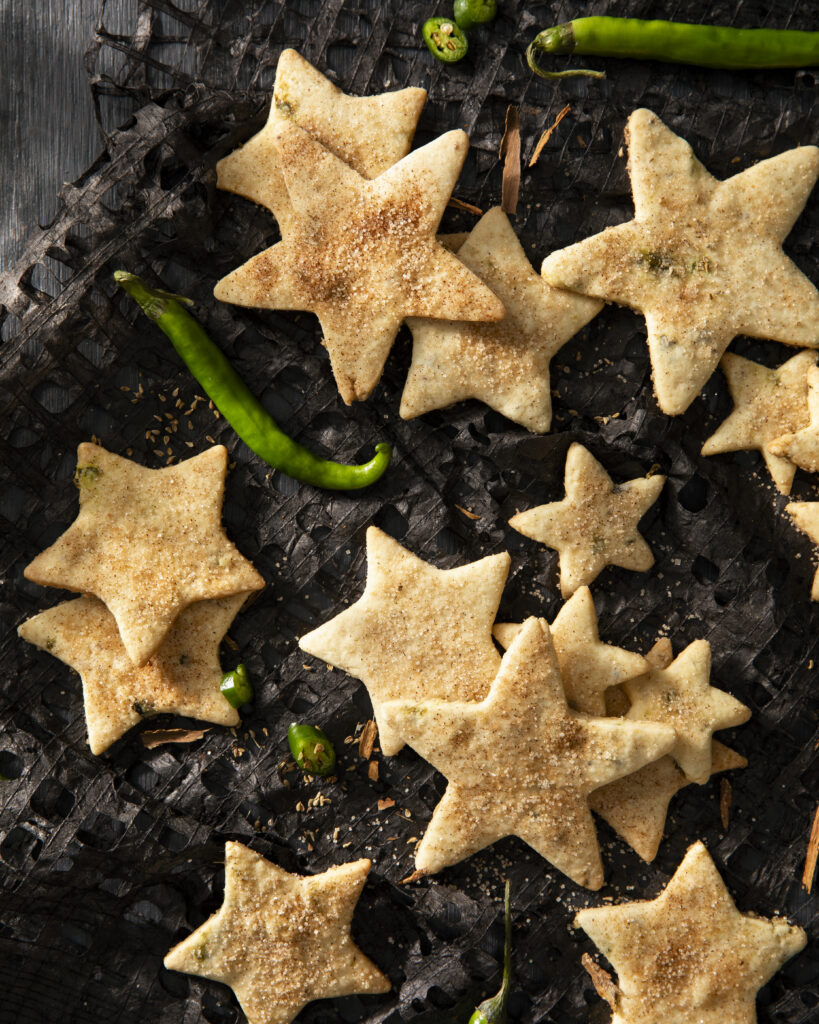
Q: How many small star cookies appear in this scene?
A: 6